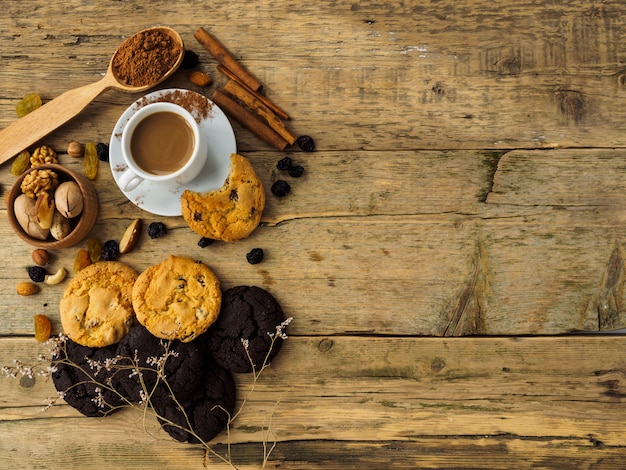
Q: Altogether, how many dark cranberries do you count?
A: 11